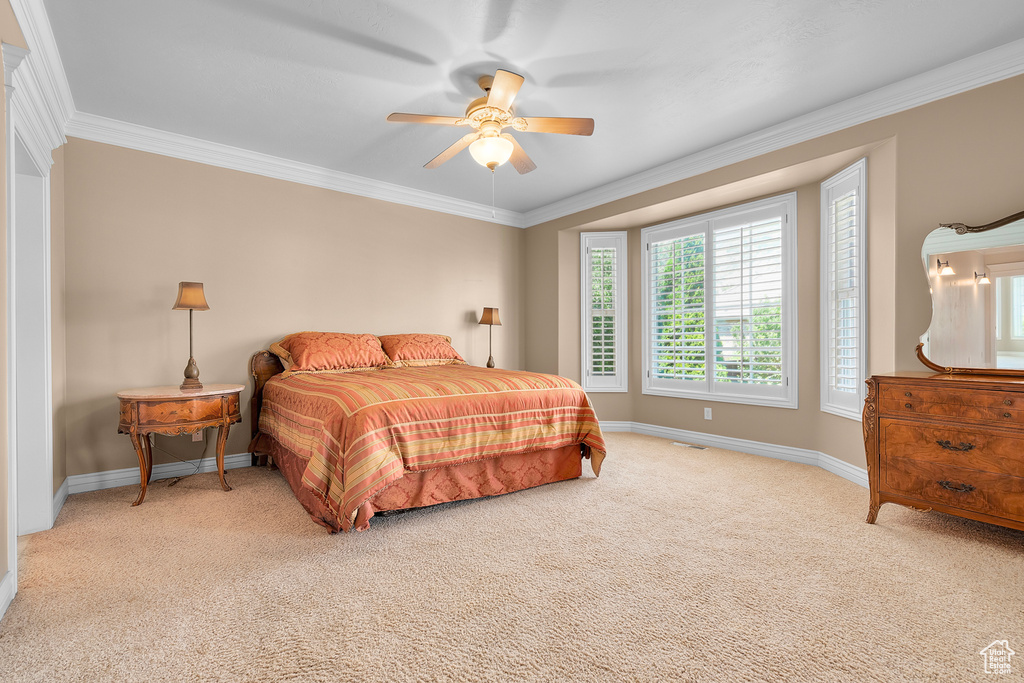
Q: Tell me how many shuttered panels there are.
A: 4